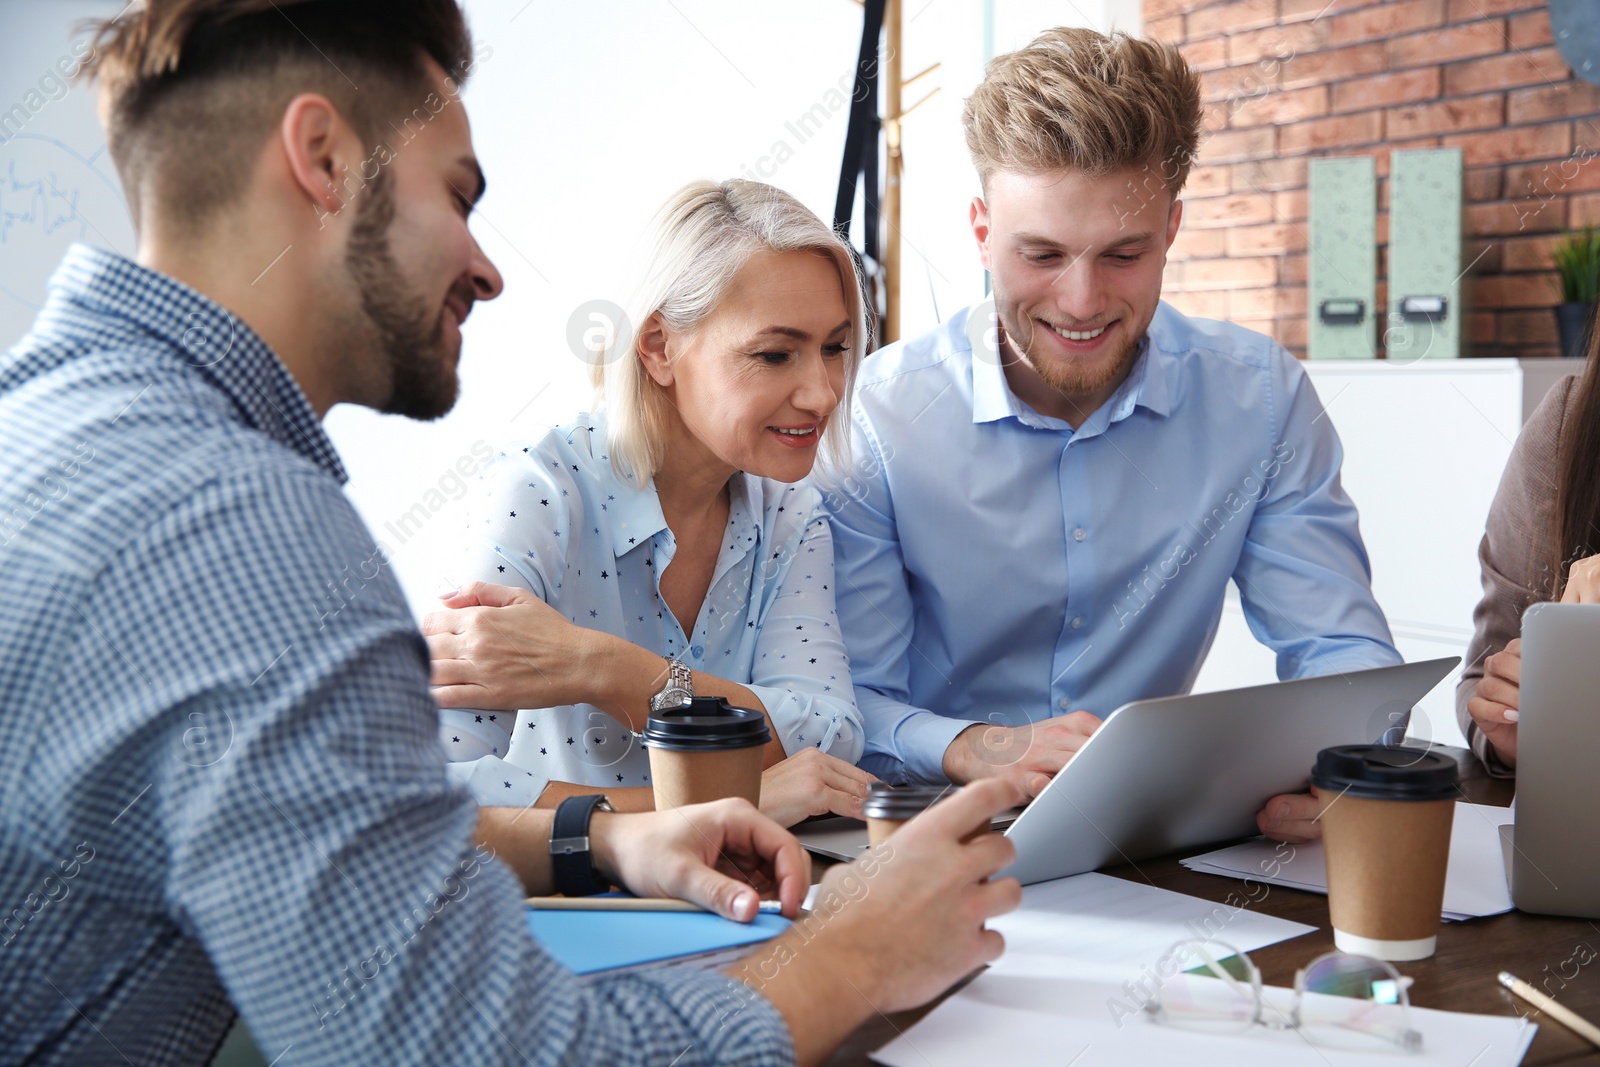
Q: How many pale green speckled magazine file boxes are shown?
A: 2